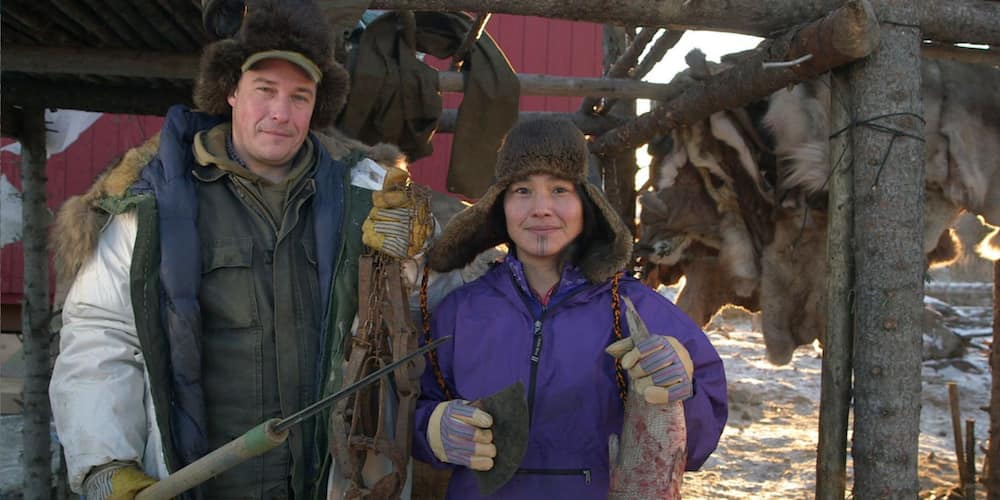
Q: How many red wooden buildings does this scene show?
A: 1